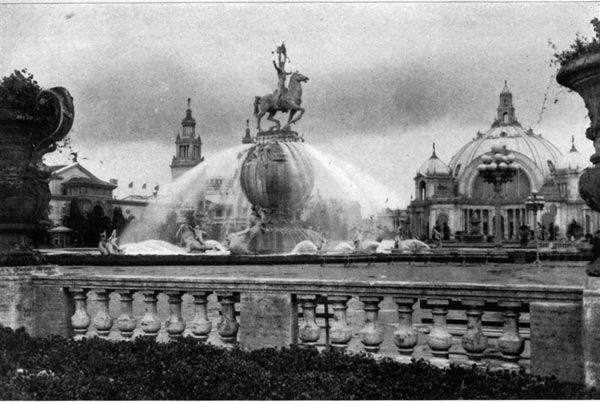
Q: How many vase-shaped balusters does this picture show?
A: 14